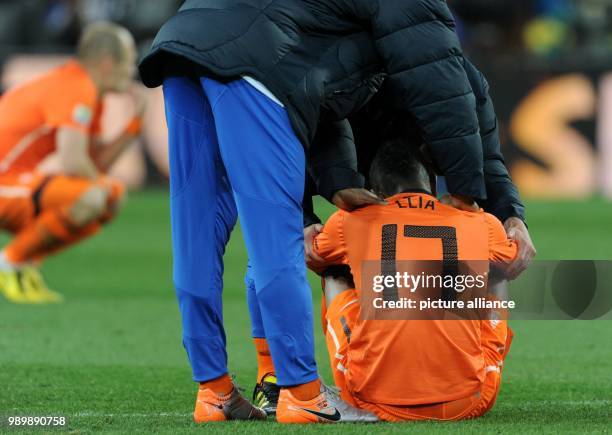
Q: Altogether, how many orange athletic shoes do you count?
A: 2